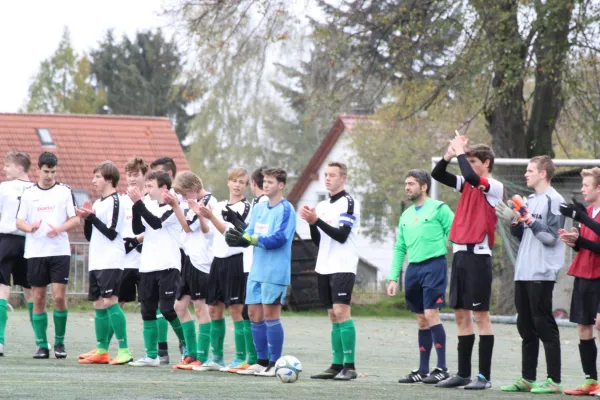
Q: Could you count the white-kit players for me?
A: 10